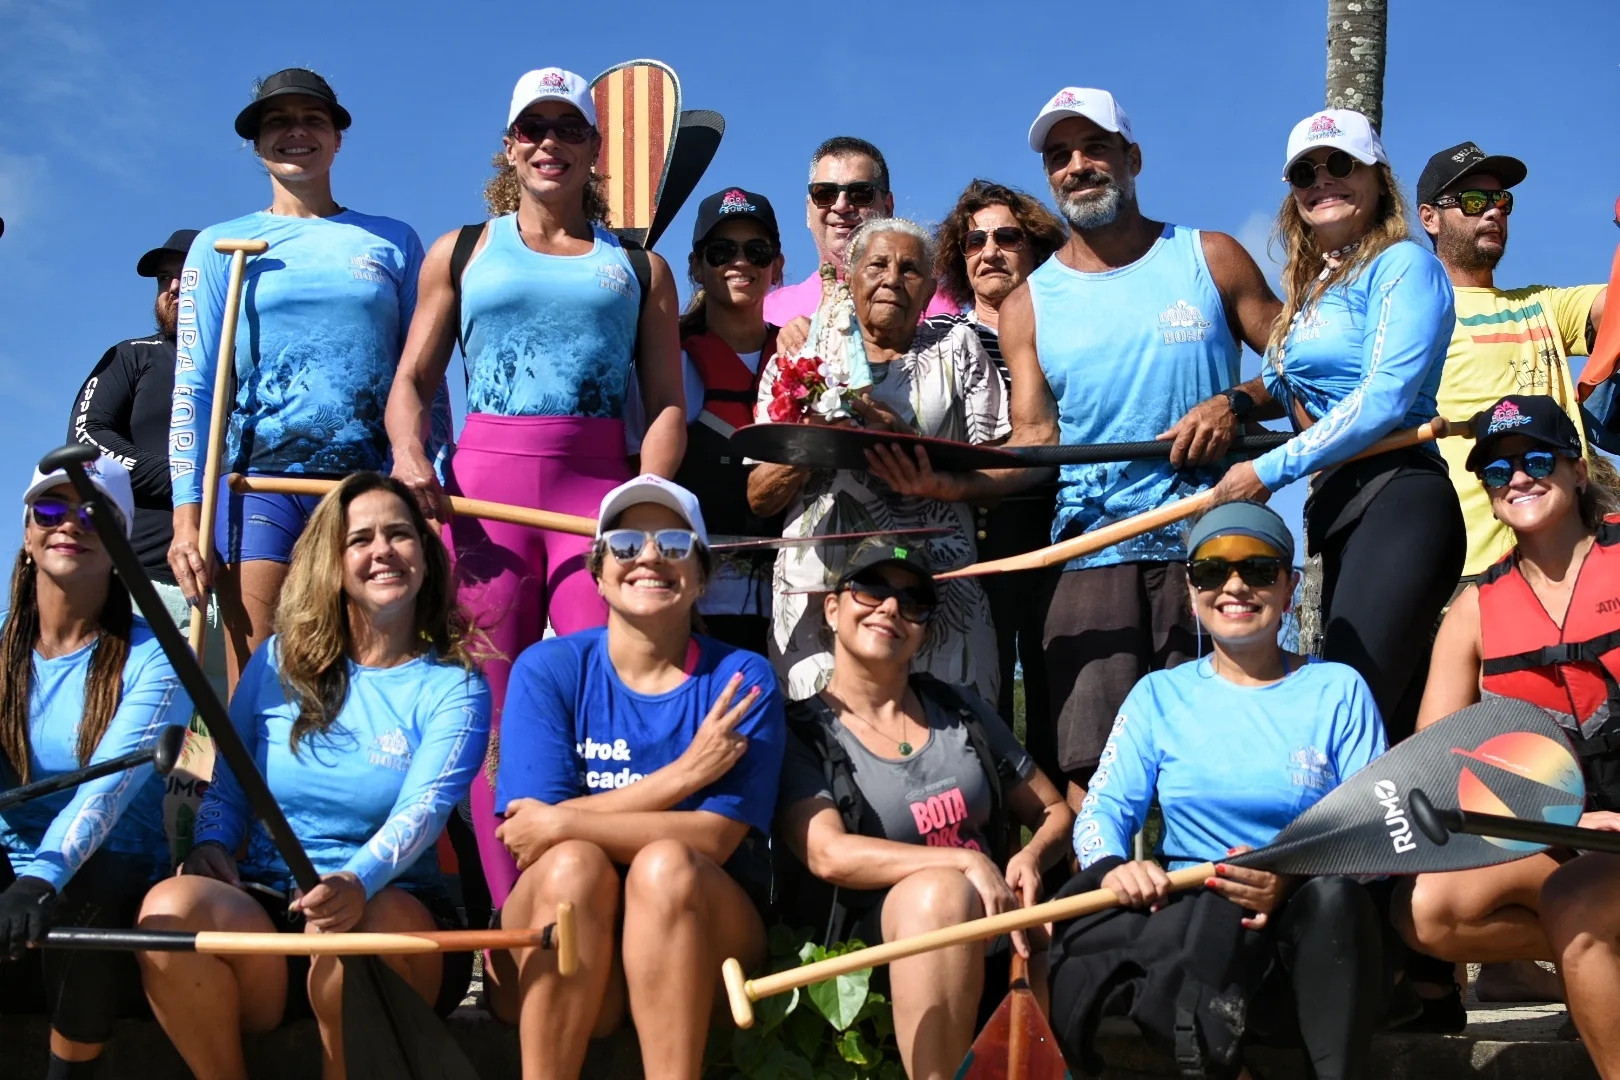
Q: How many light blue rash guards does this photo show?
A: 5